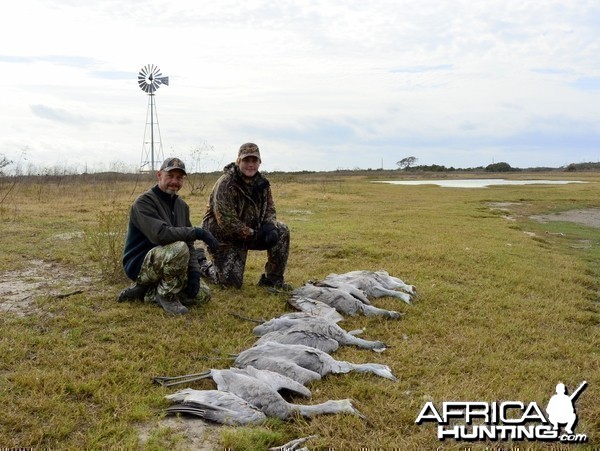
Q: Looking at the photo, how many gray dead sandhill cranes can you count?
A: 6